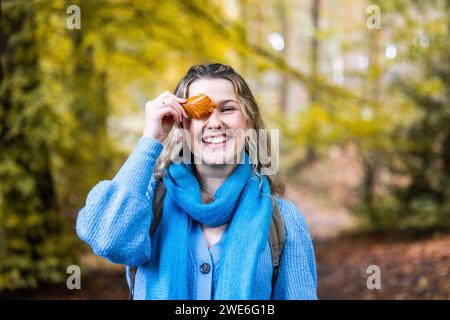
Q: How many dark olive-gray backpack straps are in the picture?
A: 2